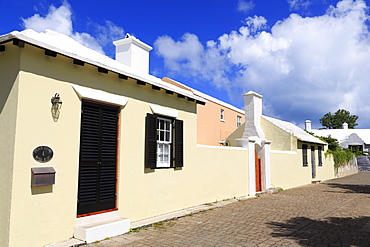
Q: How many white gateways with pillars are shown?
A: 1